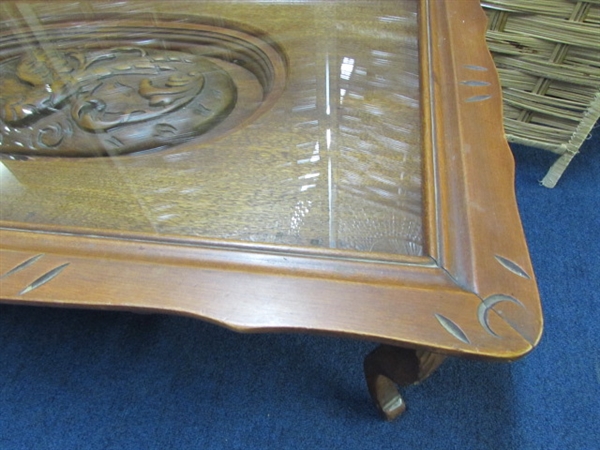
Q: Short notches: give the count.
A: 7